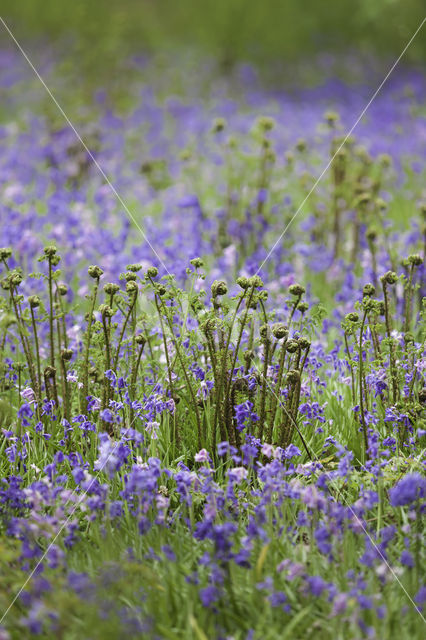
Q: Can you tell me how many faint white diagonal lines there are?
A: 4